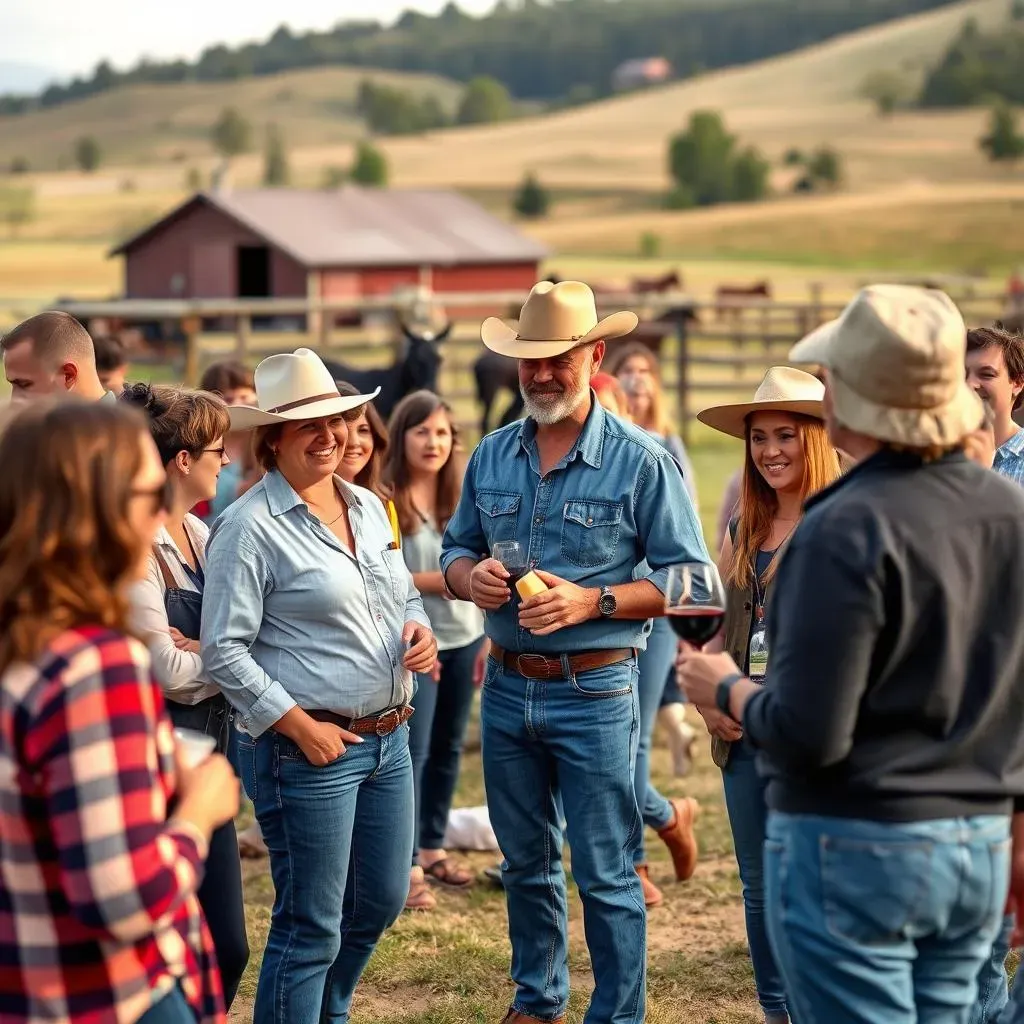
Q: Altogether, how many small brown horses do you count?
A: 2